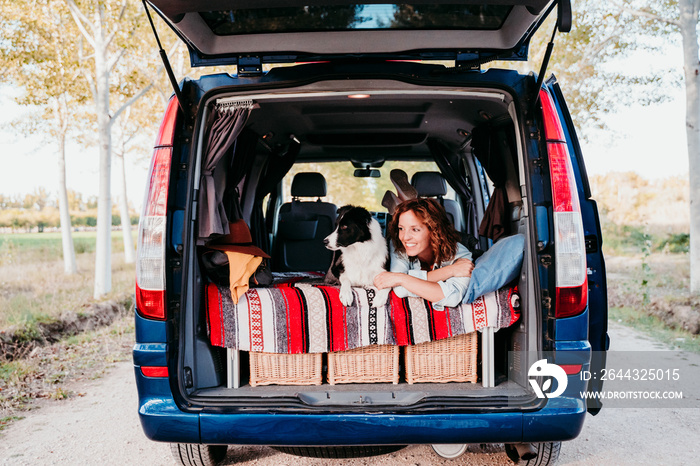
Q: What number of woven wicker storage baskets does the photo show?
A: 3